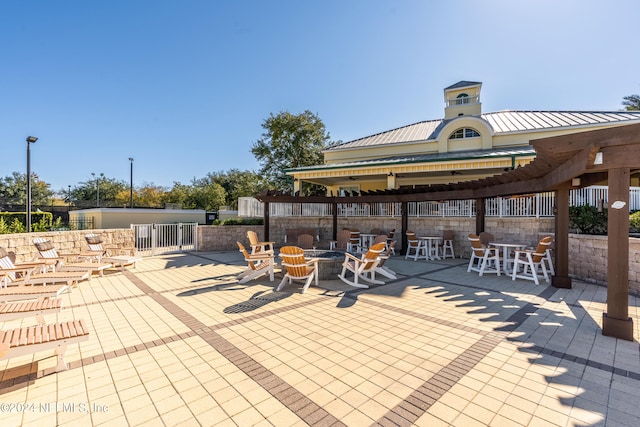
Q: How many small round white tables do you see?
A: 3